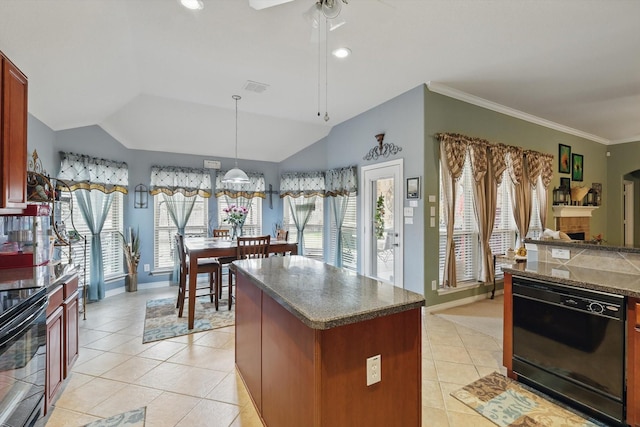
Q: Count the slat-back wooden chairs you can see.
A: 4